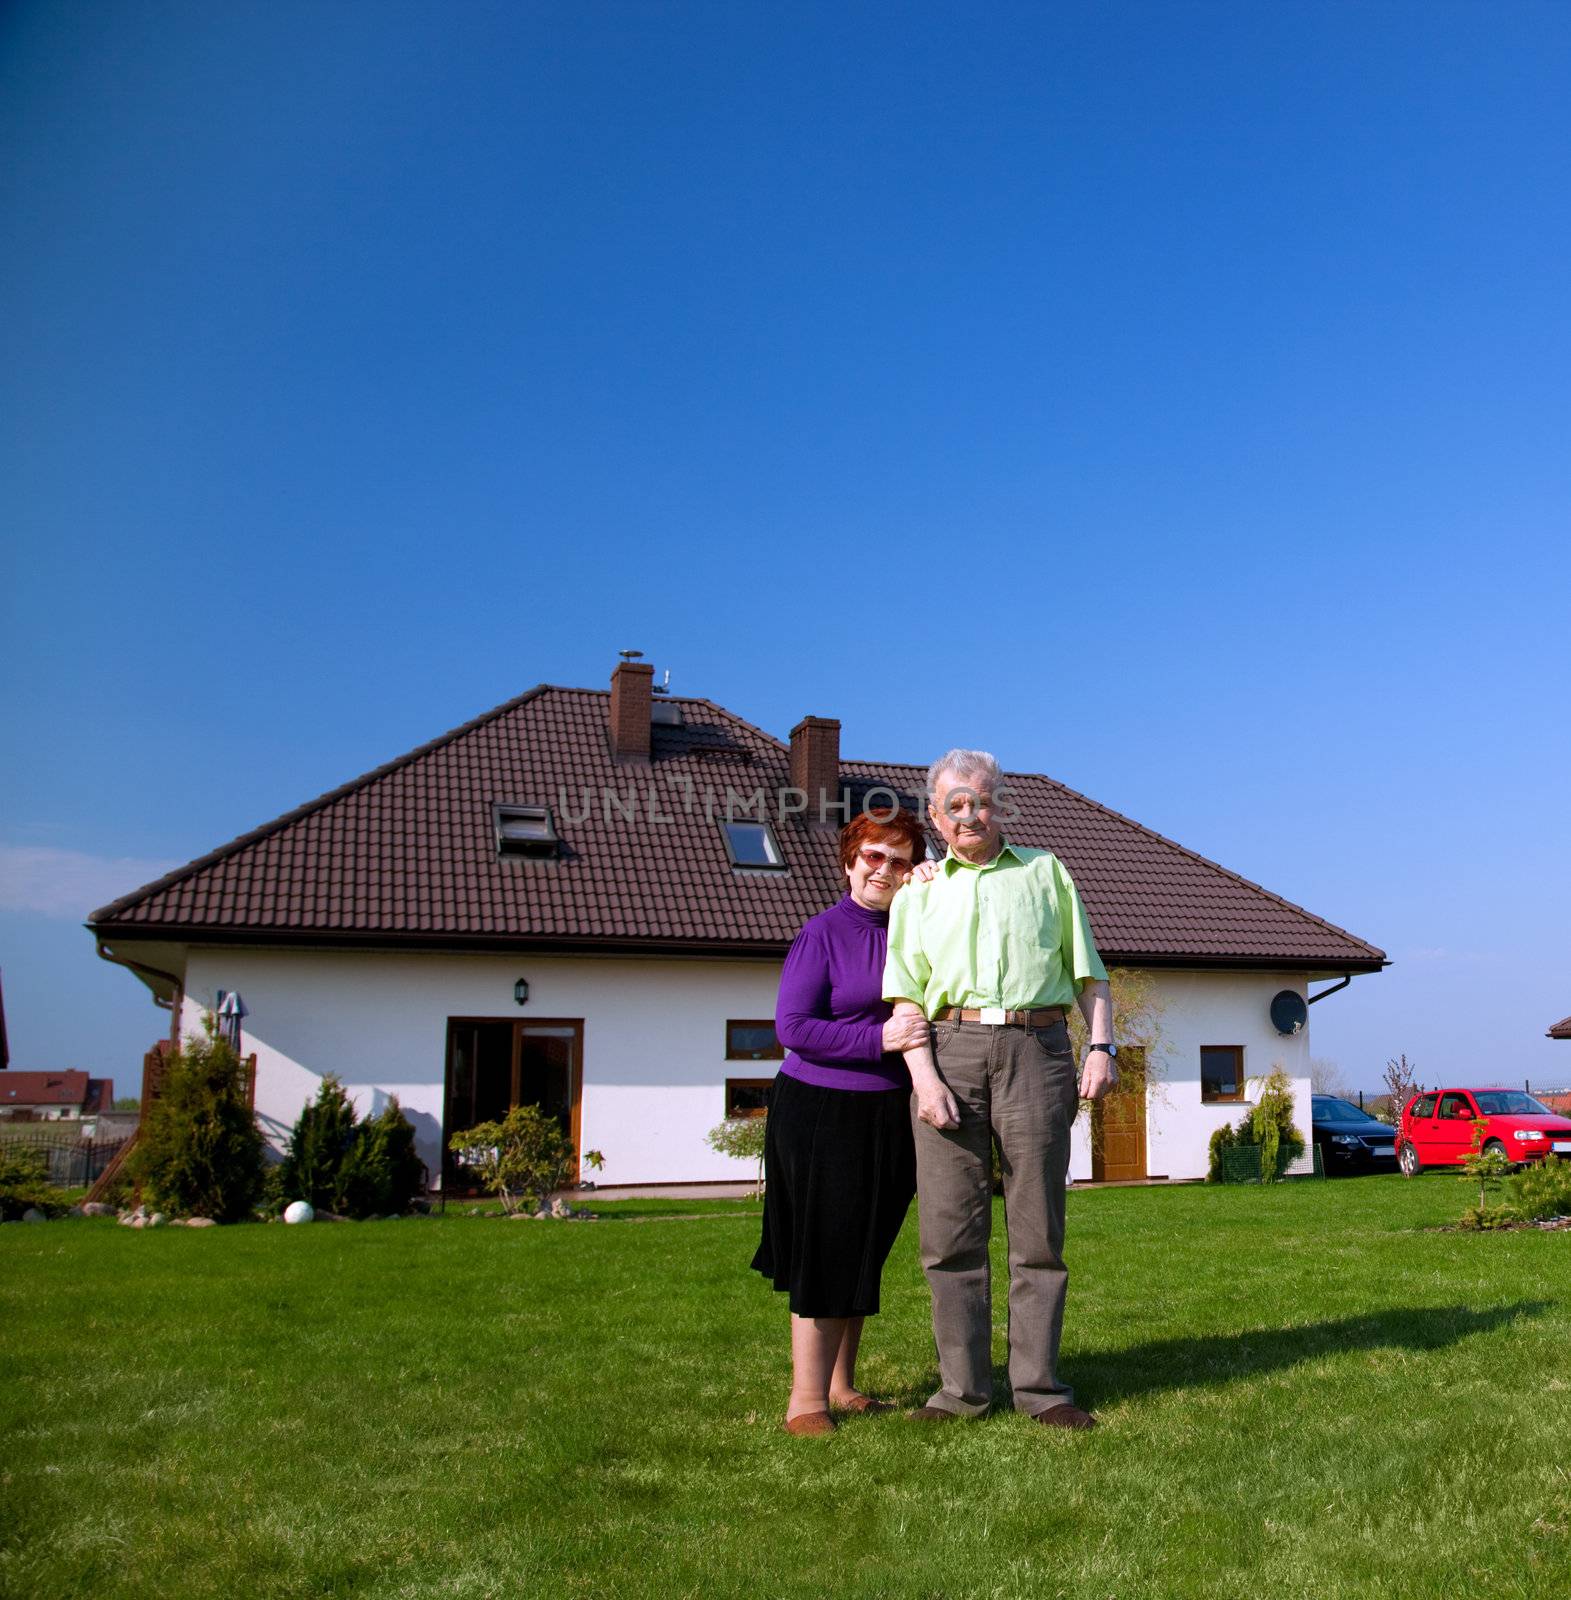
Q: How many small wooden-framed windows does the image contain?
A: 3